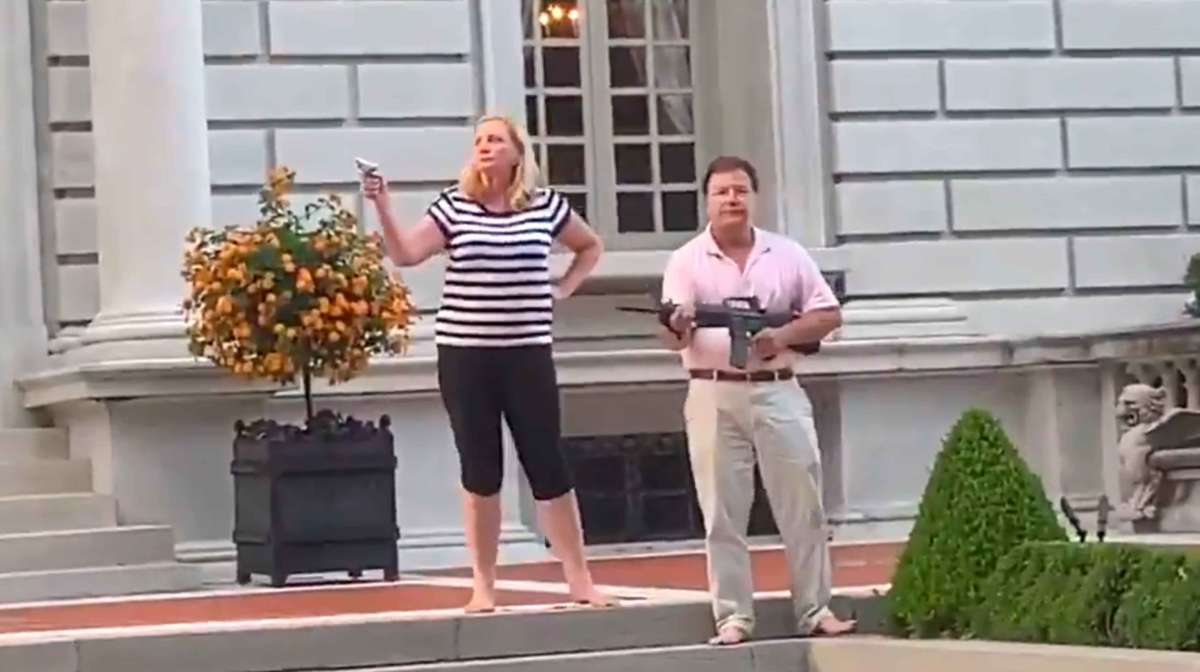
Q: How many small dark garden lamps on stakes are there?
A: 2